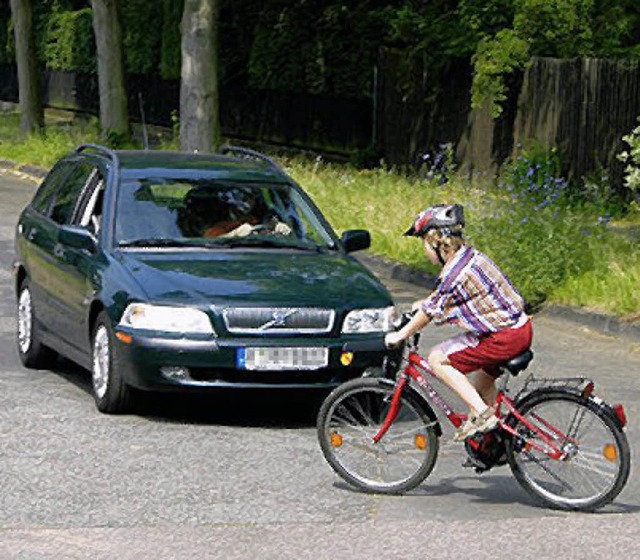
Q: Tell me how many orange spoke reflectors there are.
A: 3